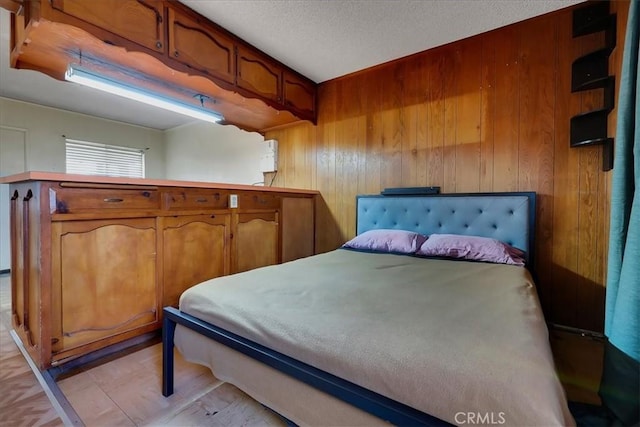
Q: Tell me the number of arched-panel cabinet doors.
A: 7